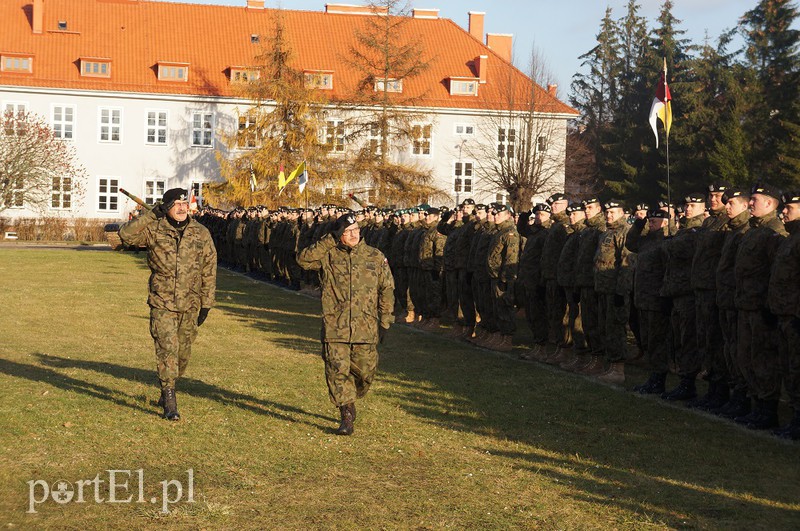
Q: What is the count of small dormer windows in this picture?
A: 7